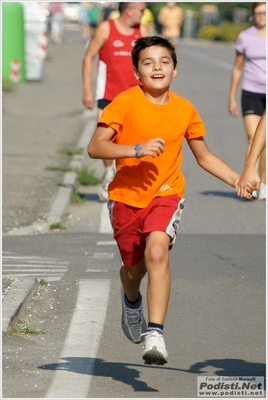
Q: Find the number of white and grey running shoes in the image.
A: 2